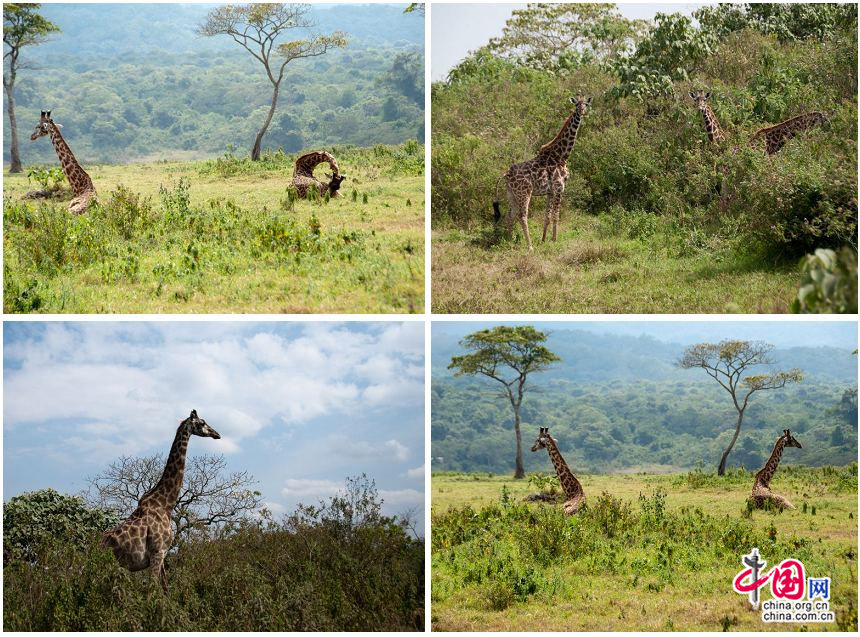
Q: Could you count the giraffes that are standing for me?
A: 4